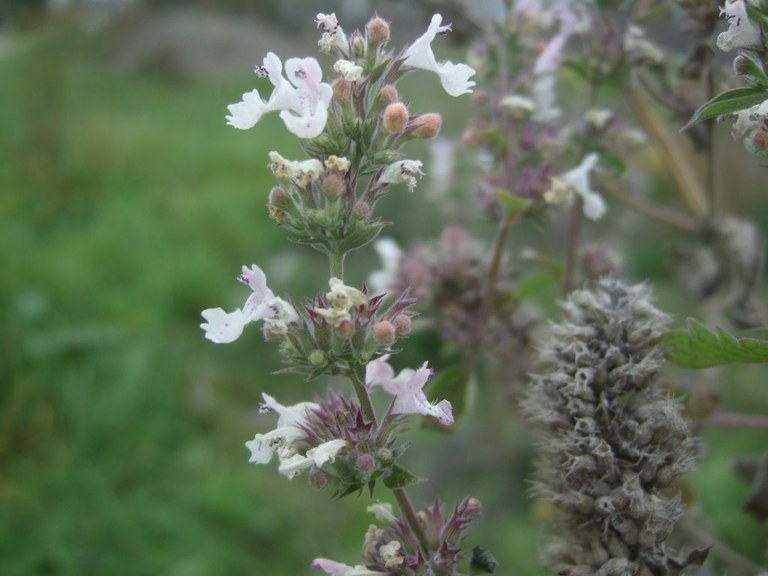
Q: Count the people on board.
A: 0